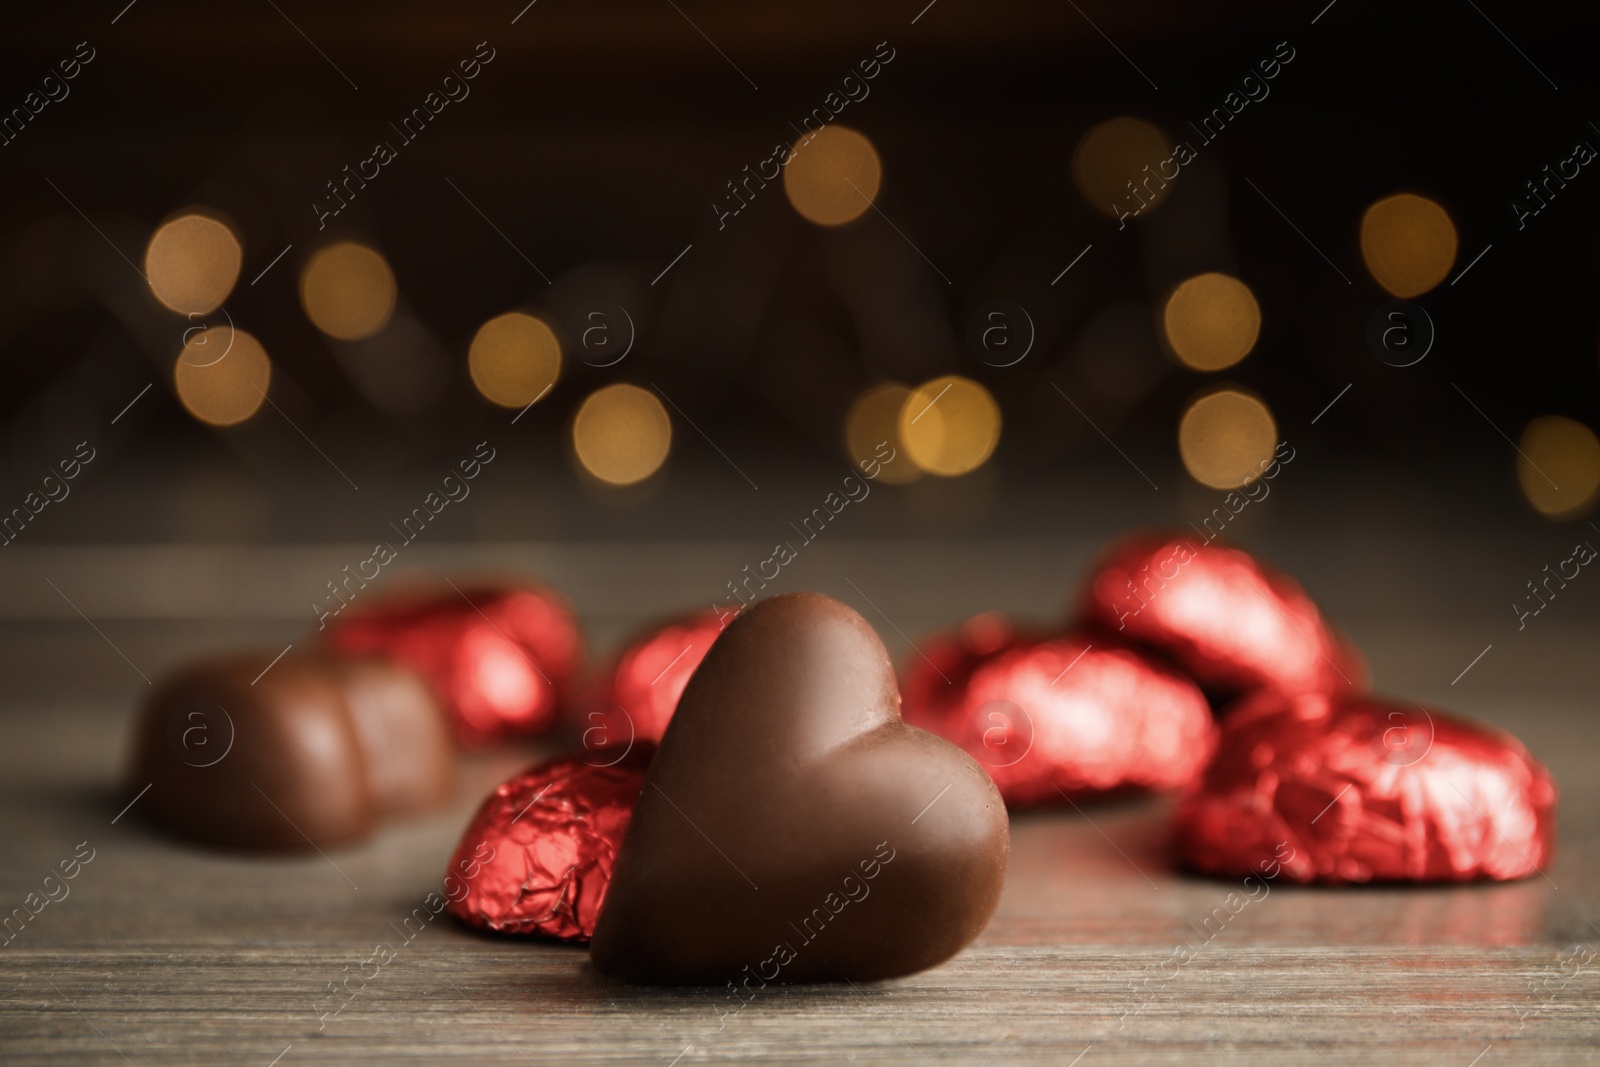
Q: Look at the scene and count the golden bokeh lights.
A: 13